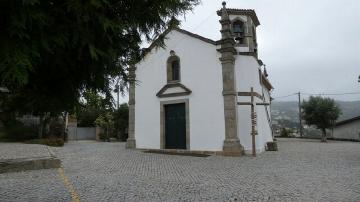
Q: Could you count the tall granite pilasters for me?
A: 2